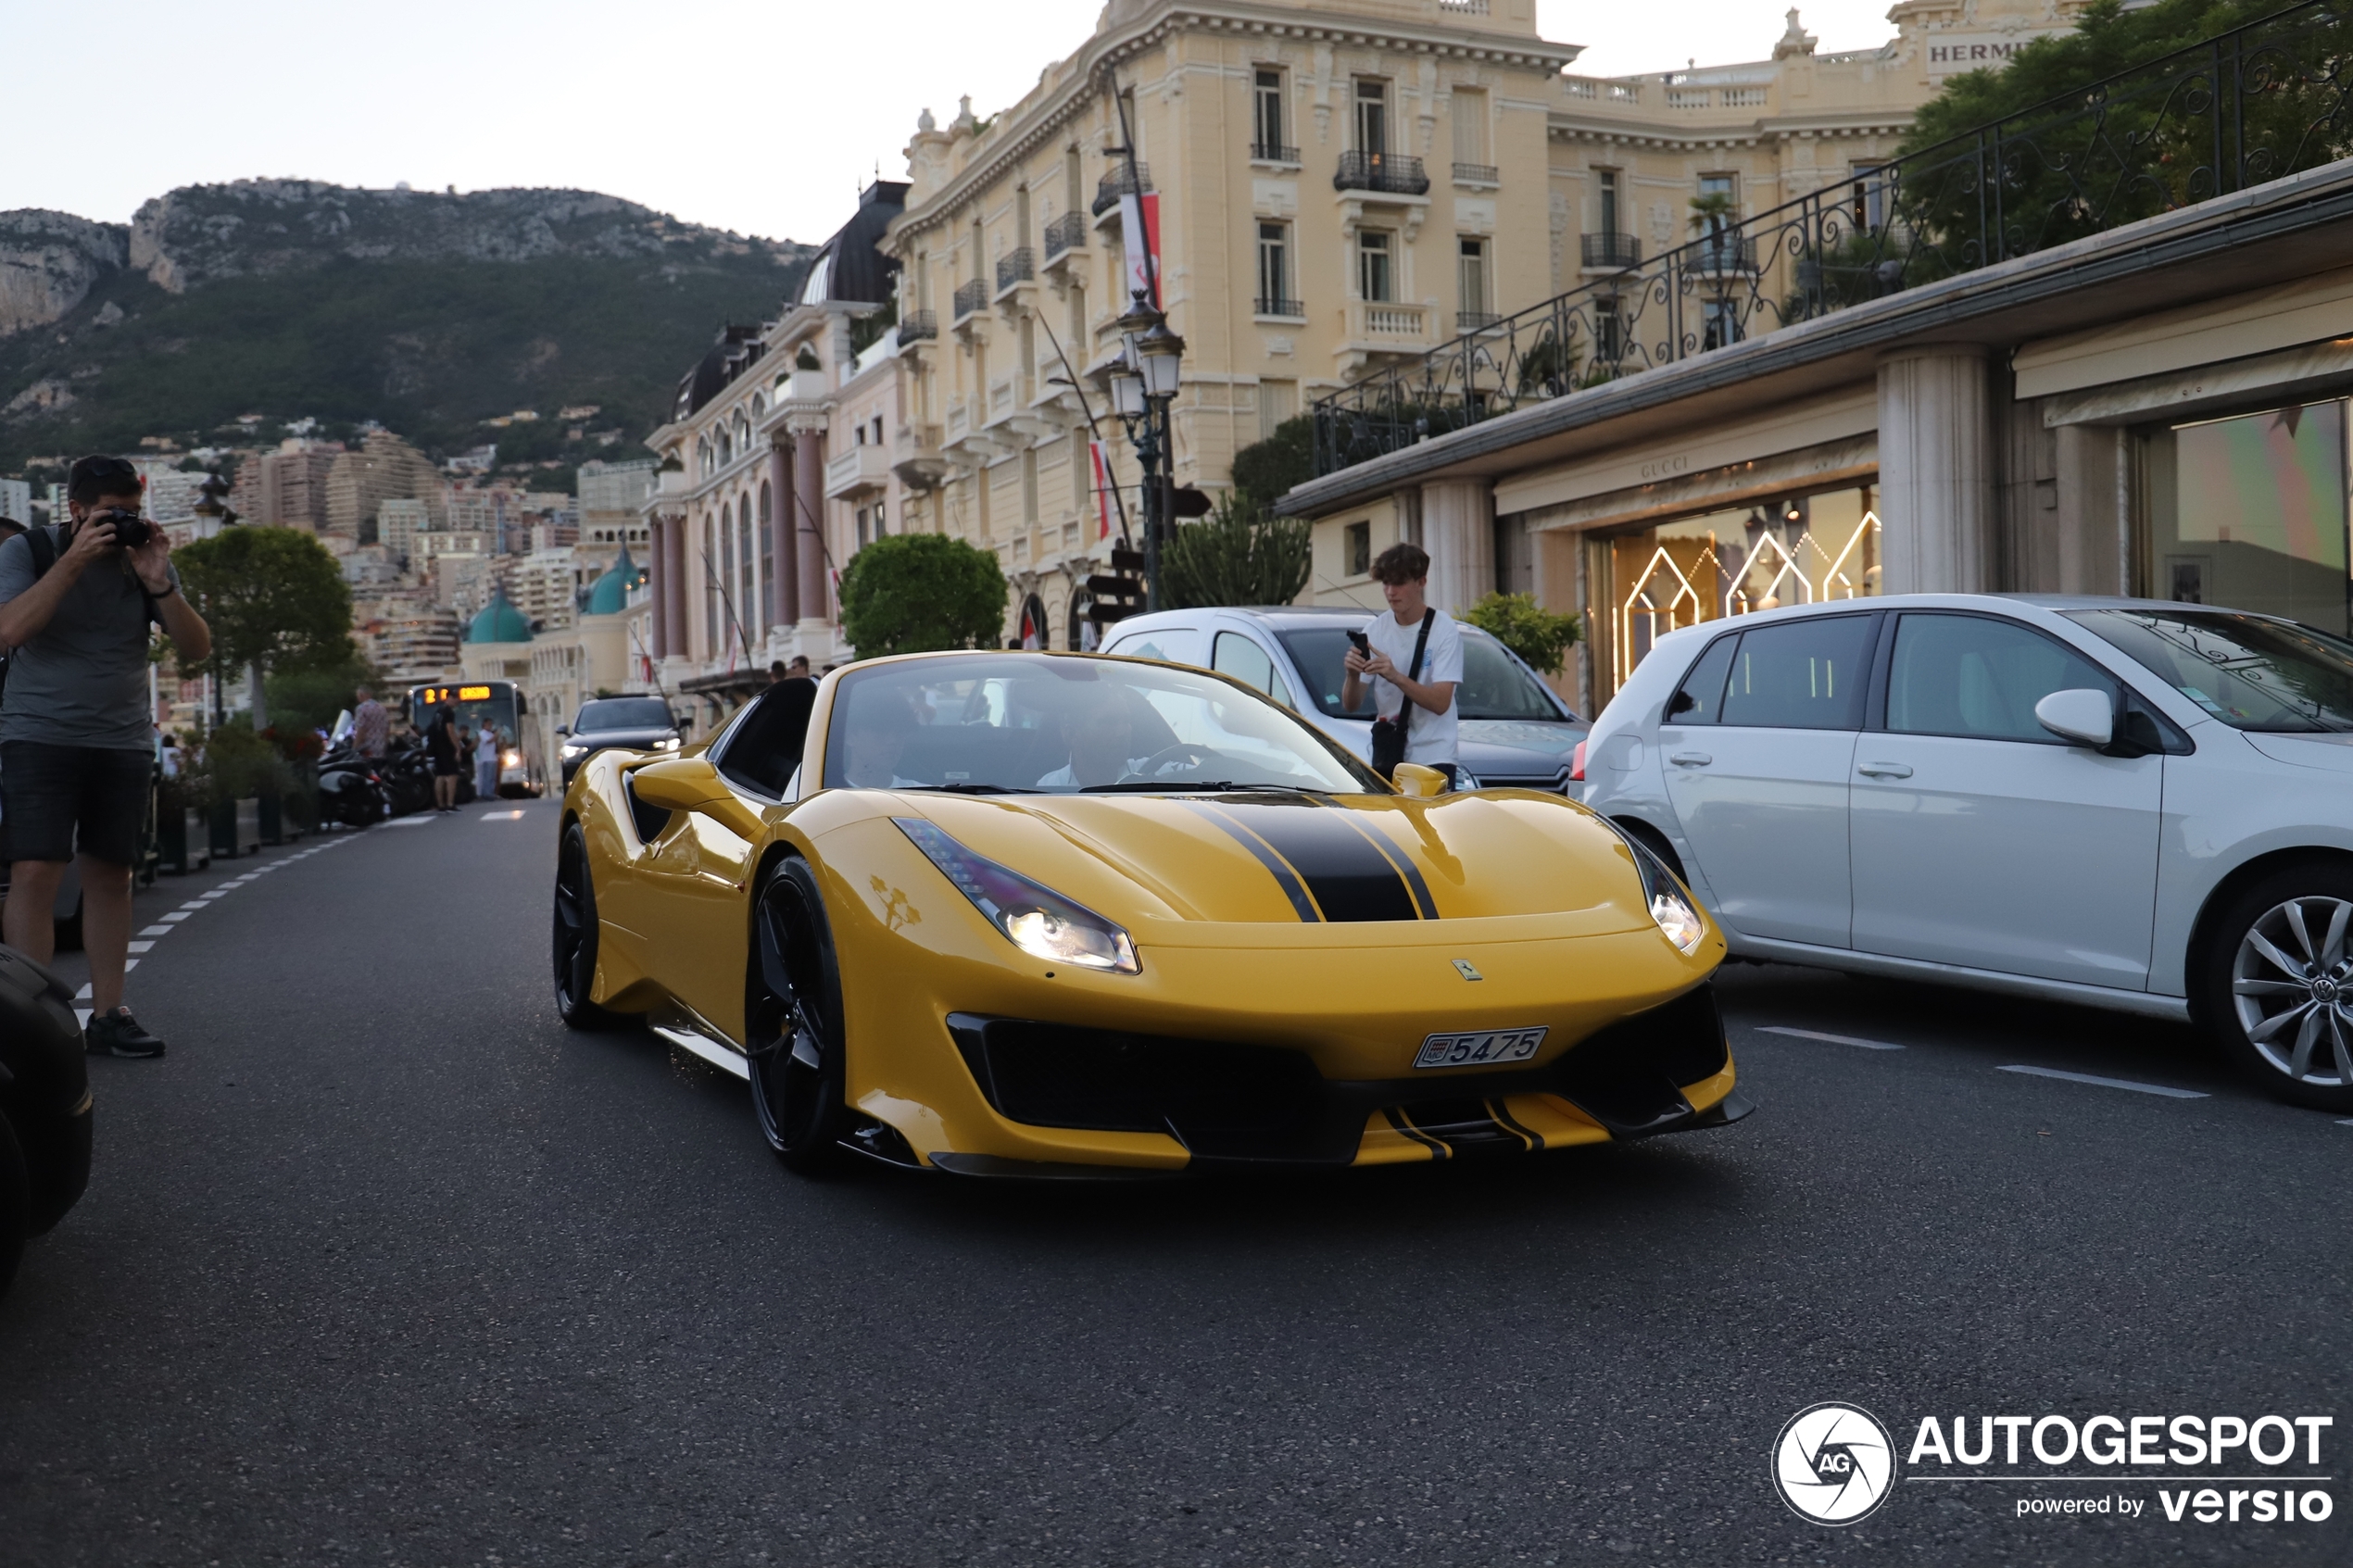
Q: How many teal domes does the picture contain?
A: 2